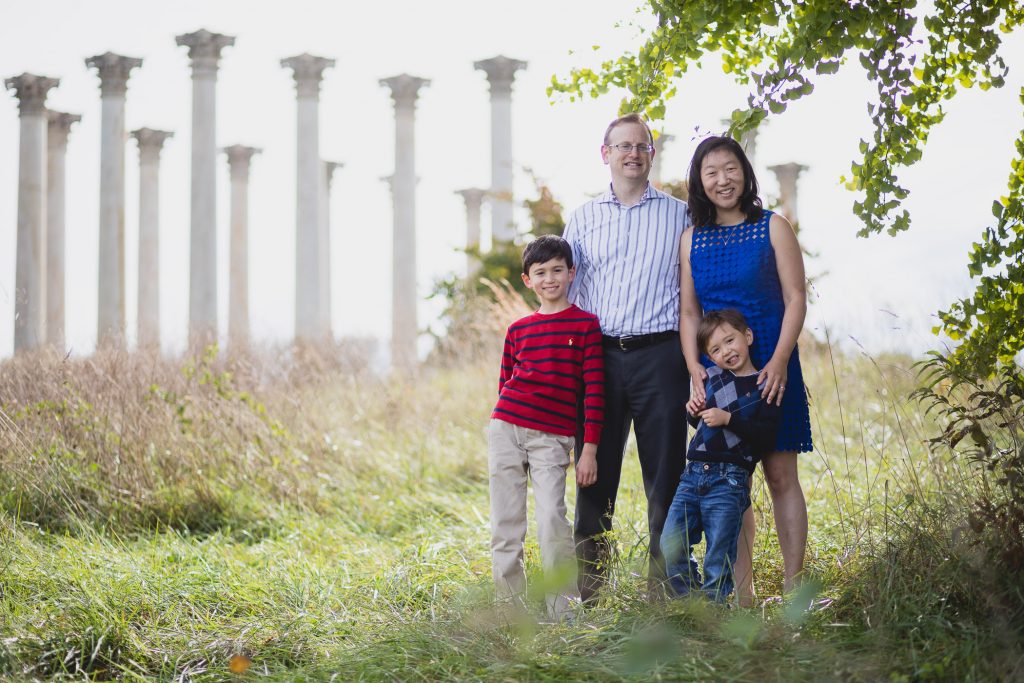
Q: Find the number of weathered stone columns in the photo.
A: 15